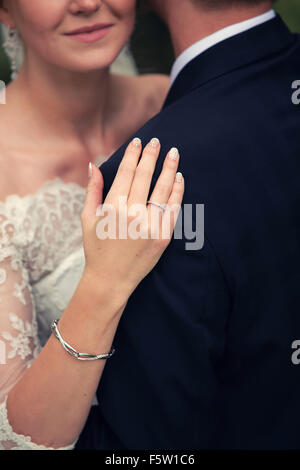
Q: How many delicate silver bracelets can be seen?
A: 1